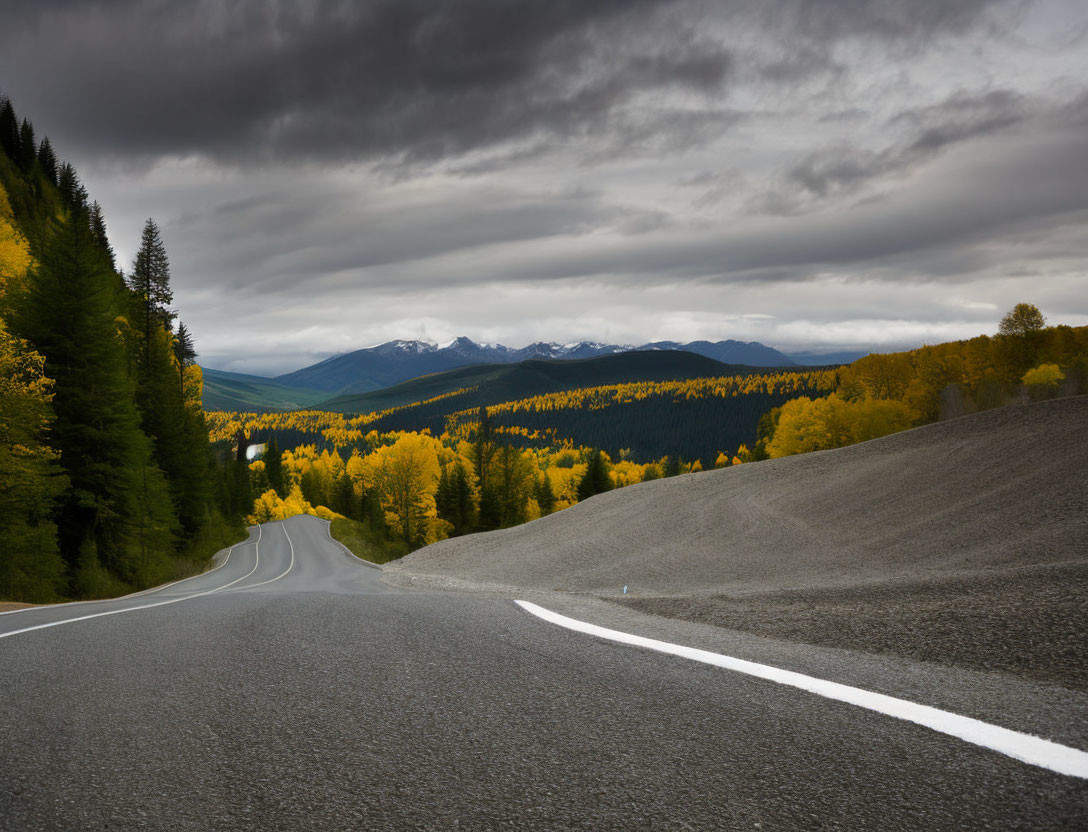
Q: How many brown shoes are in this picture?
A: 0